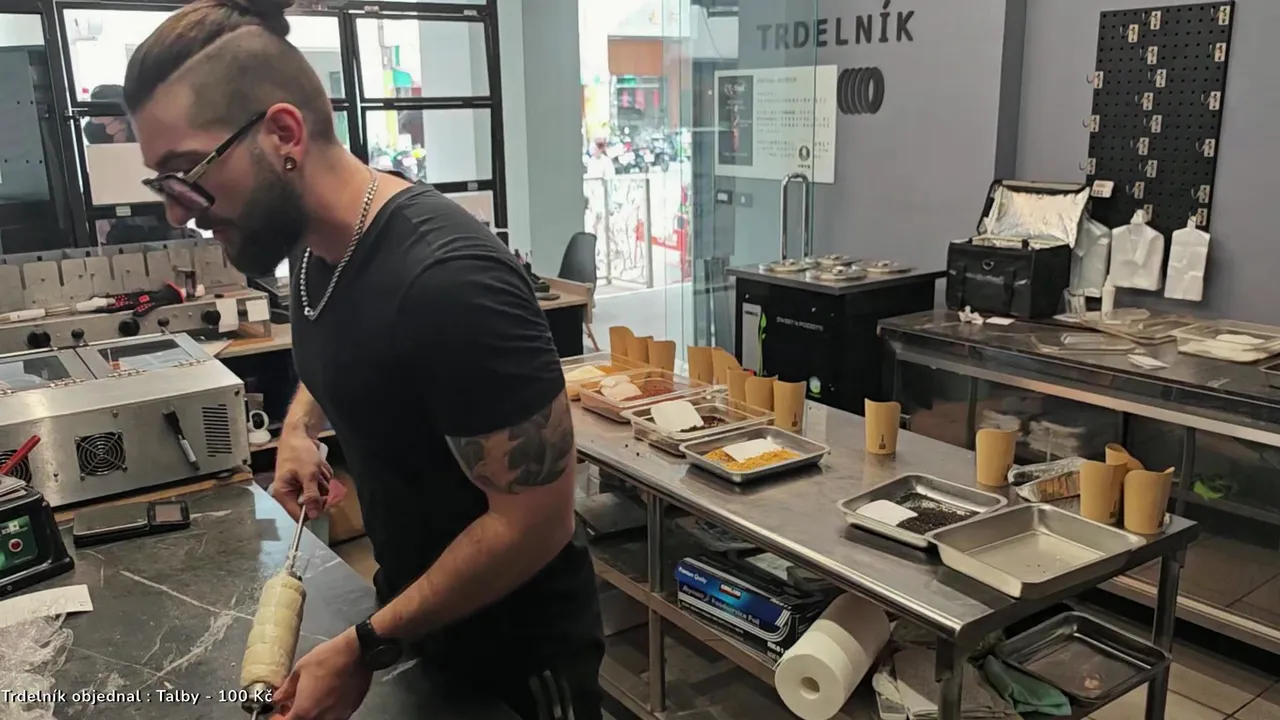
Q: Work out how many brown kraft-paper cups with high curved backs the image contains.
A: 13